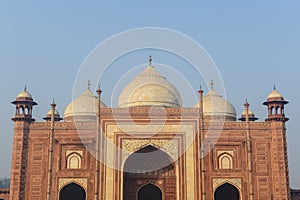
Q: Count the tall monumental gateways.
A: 1